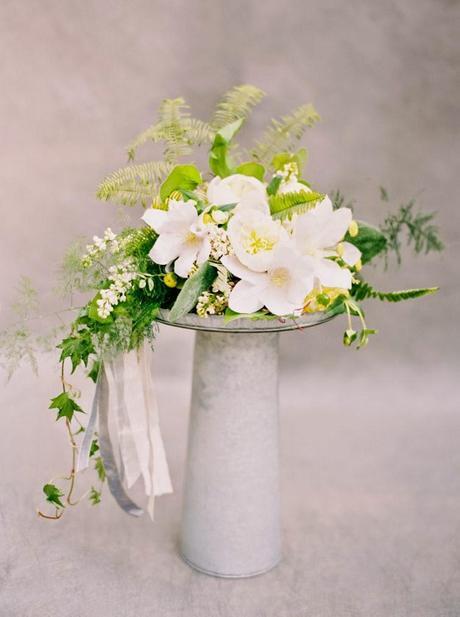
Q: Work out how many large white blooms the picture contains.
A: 5